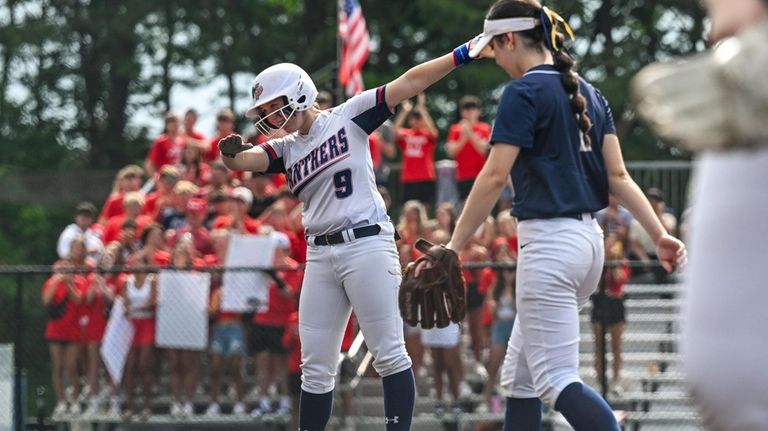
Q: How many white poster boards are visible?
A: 3